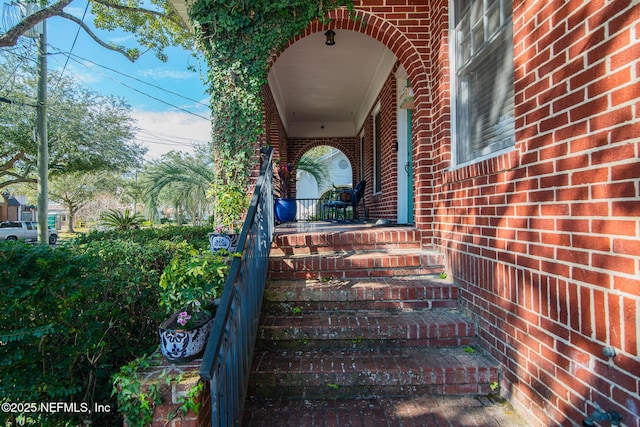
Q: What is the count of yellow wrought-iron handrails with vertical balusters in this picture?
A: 0